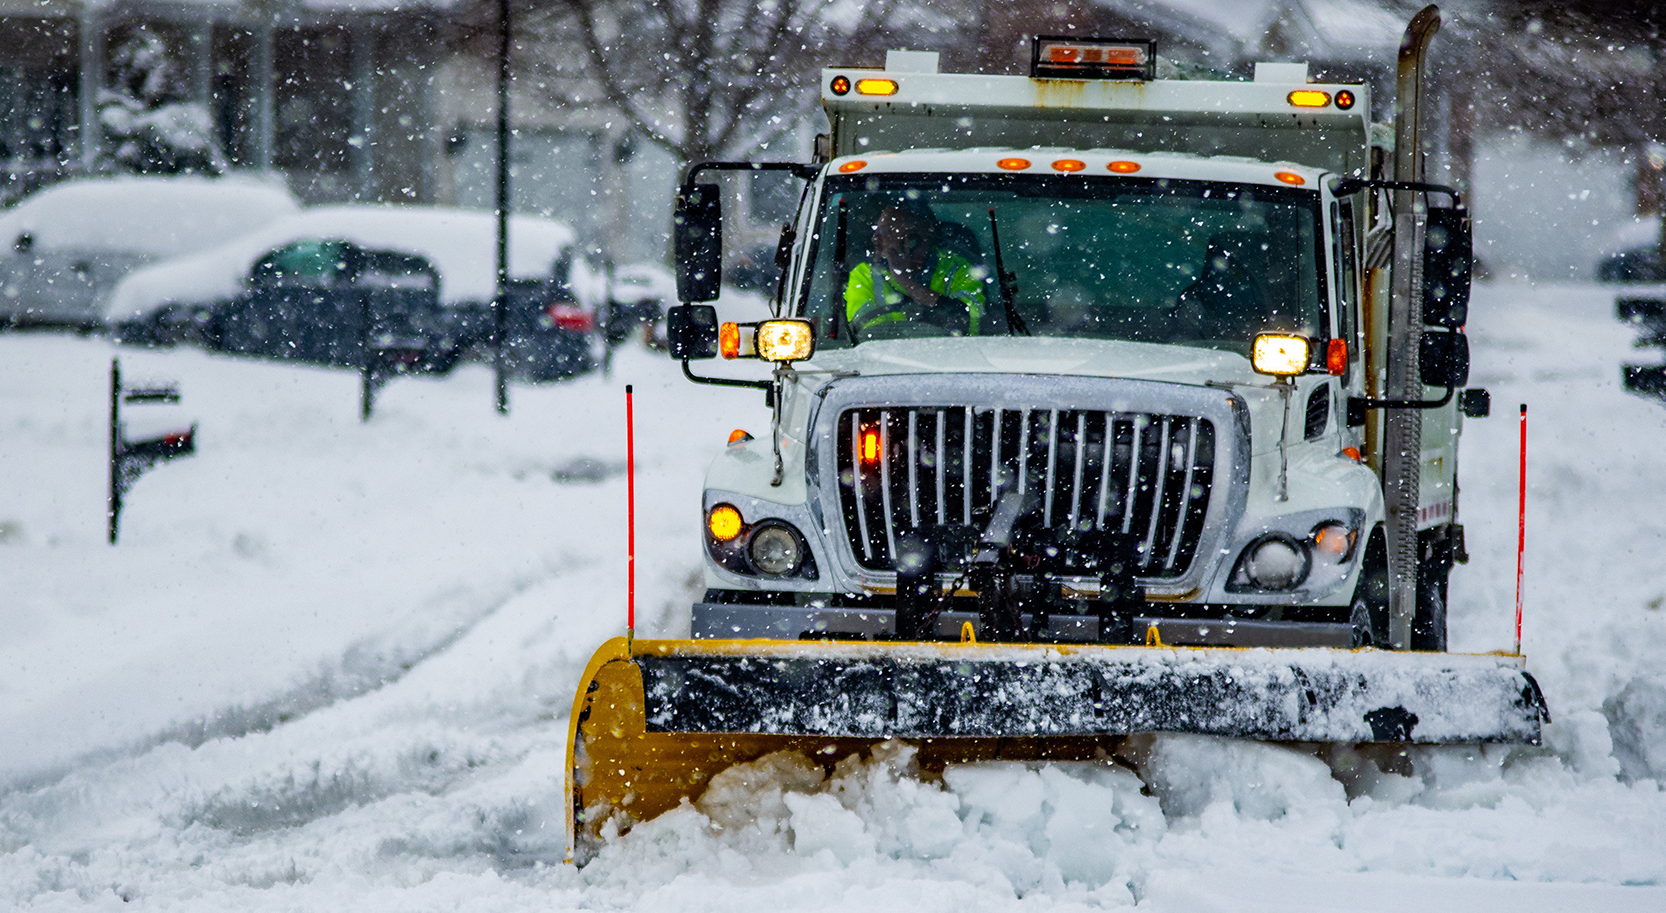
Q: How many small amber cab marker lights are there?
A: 5